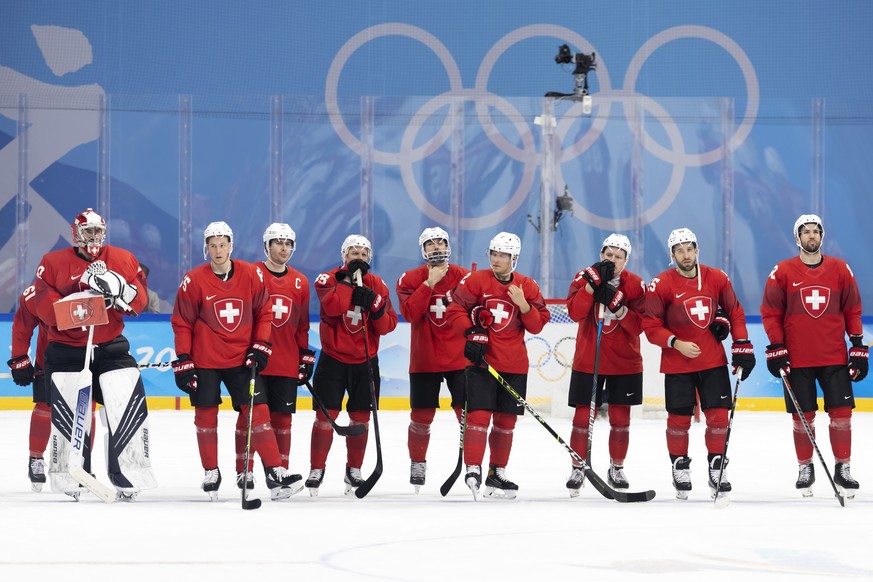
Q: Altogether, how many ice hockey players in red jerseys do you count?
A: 10